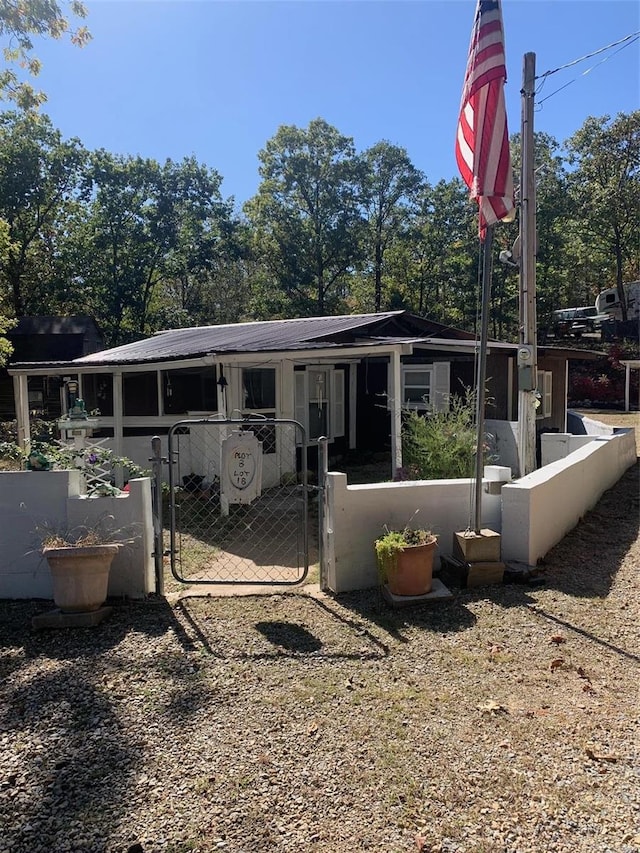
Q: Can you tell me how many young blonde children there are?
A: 0